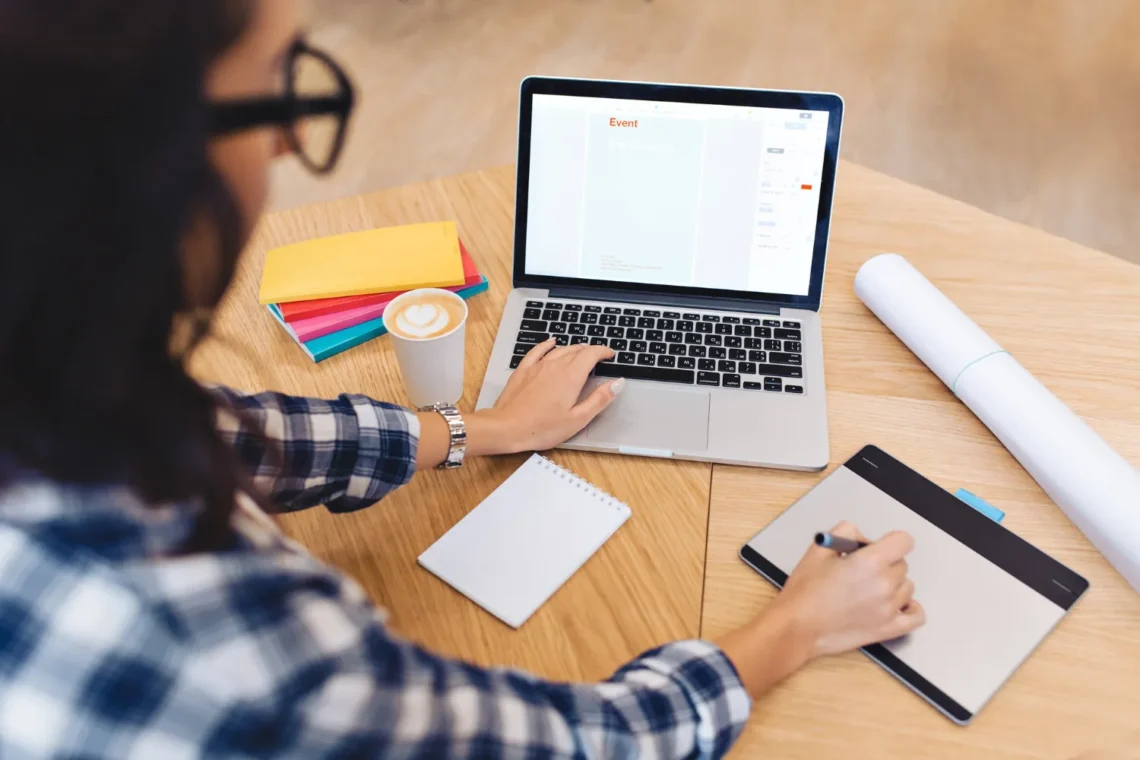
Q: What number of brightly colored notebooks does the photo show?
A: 4